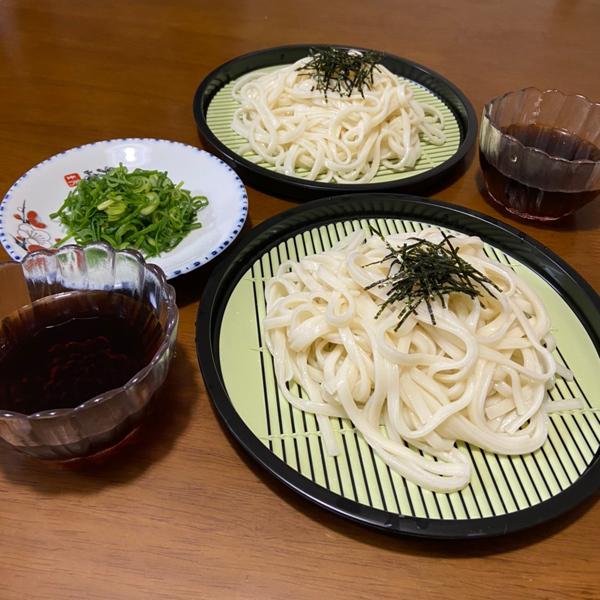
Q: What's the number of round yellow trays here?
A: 2